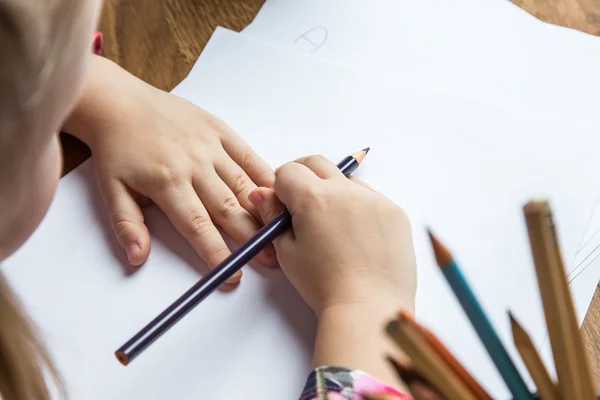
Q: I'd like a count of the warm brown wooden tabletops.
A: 1